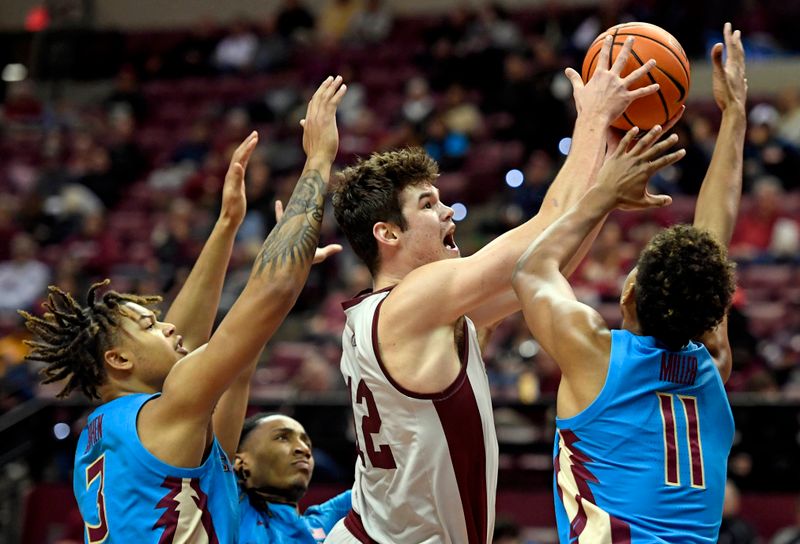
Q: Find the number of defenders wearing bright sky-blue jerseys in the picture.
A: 3